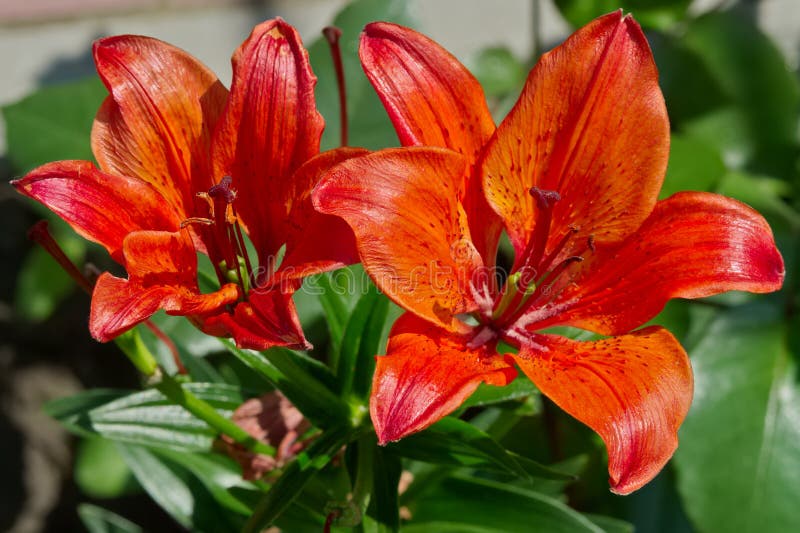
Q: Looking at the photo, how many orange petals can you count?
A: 12